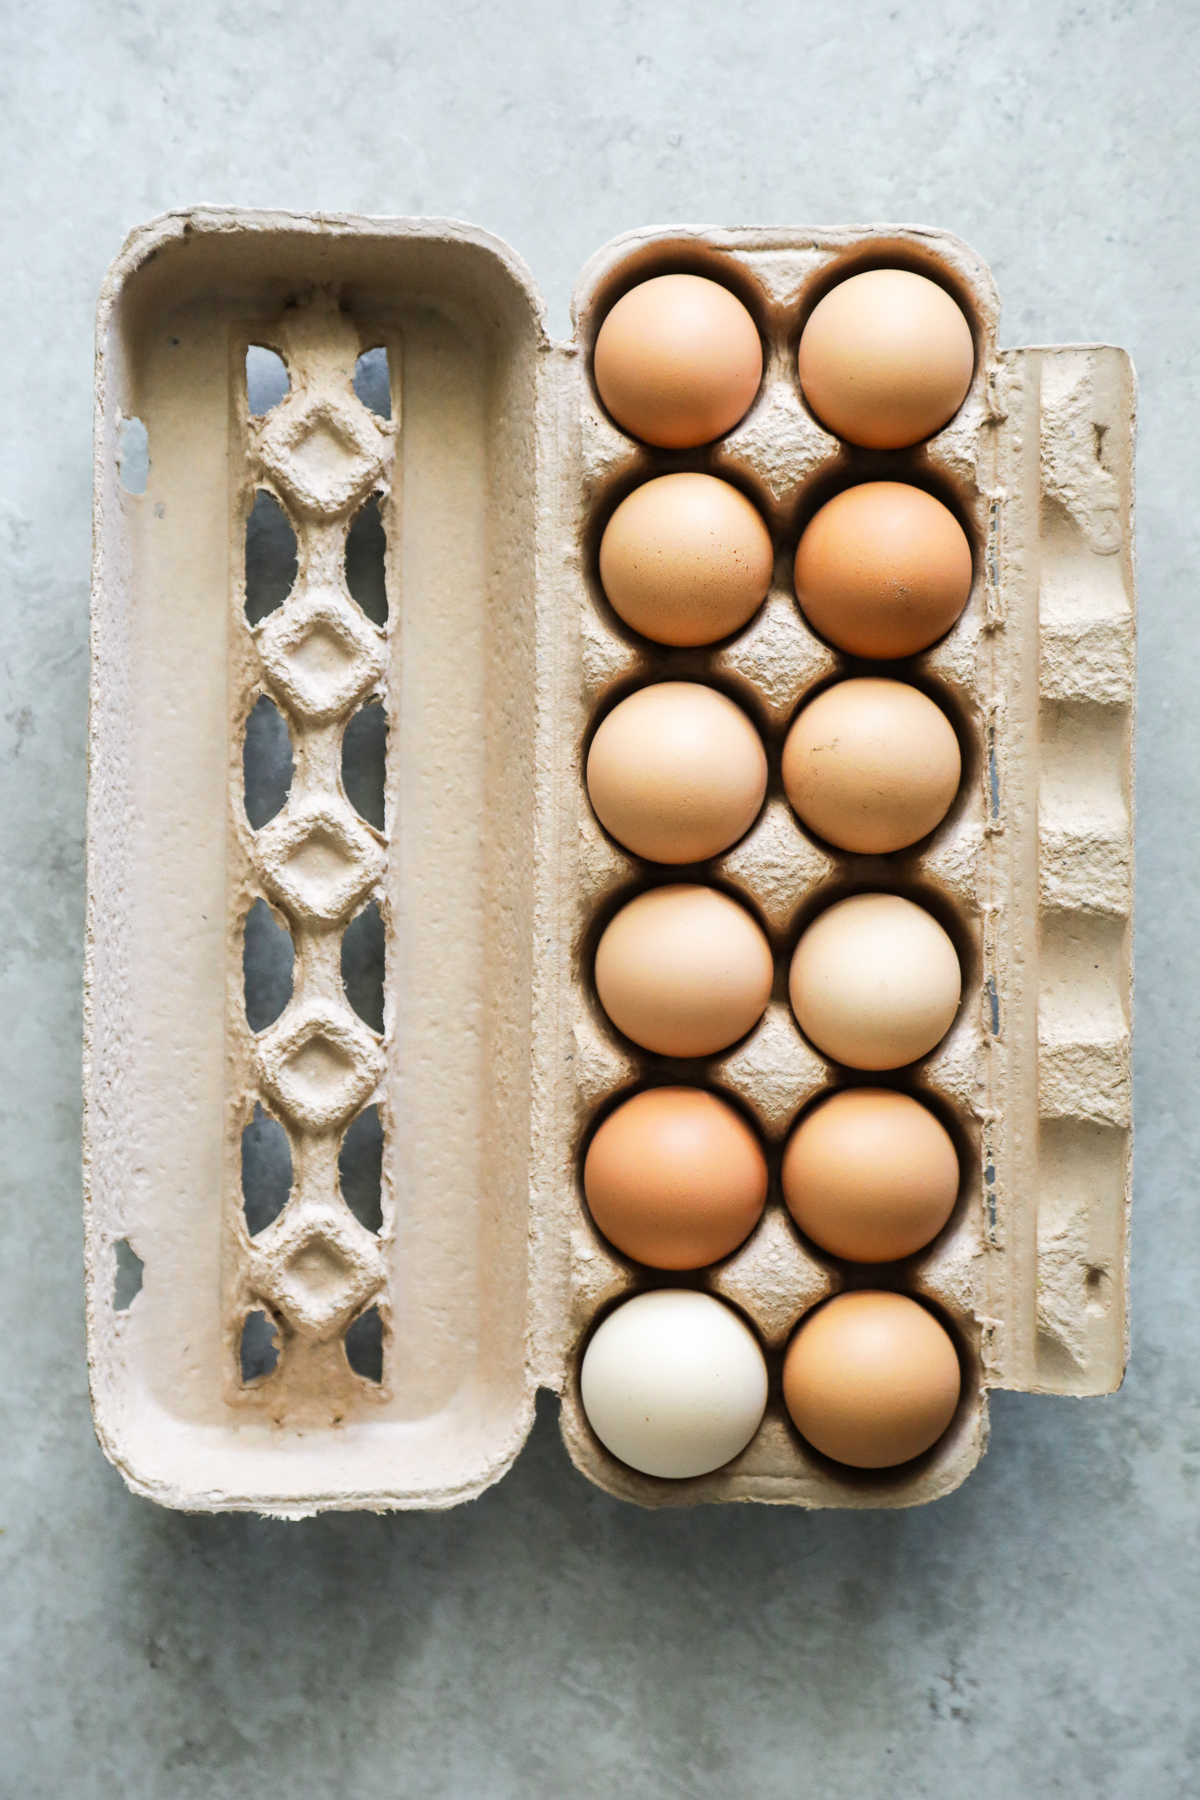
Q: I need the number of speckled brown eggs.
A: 1